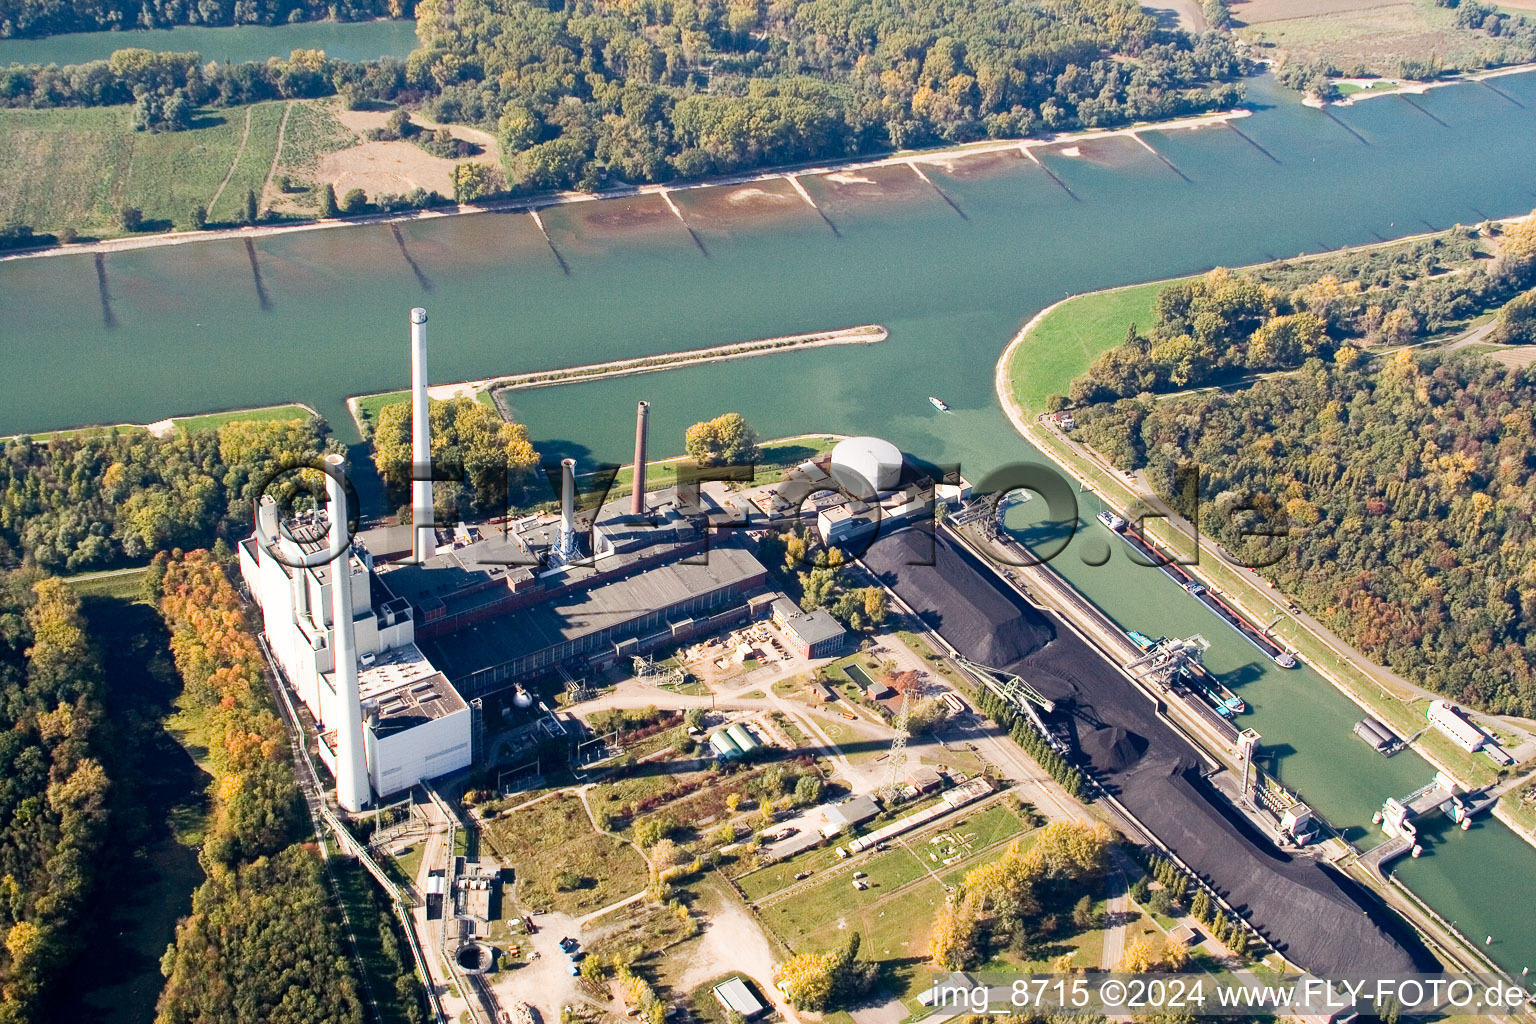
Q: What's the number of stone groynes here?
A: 13